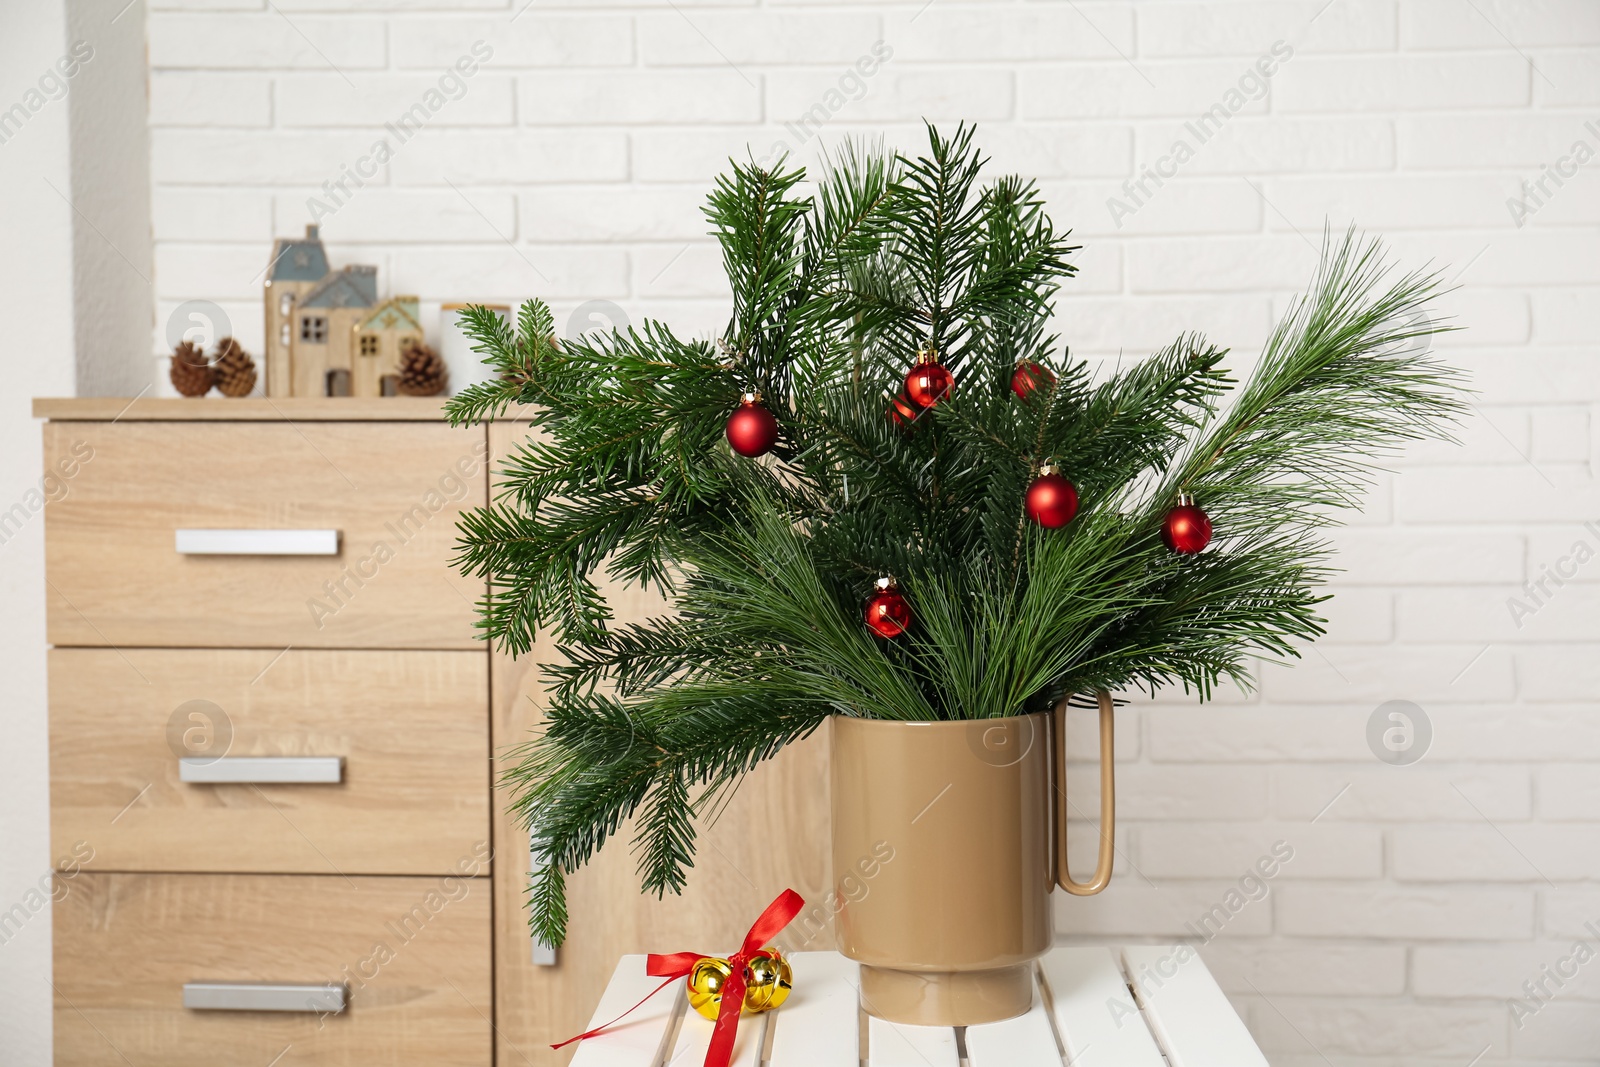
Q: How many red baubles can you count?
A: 7